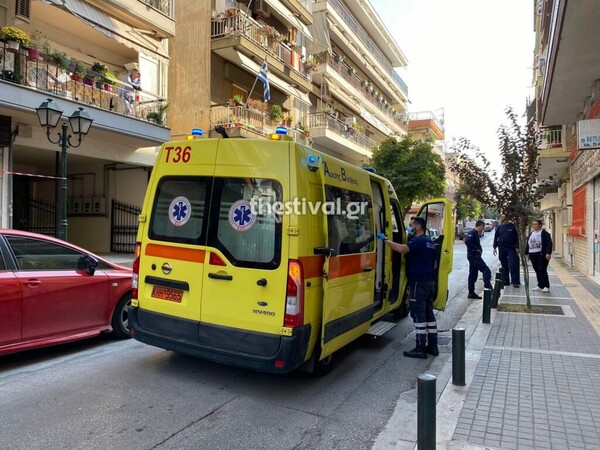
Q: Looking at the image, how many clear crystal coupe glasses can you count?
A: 0